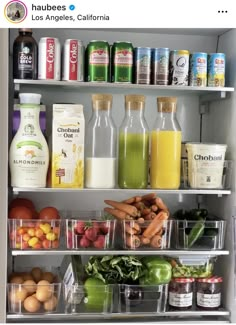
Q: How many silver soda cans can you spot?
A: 2